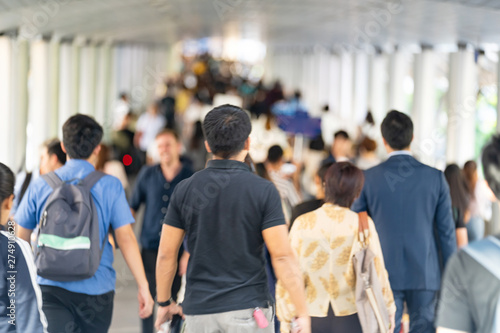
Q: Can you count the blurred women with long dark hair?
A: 2